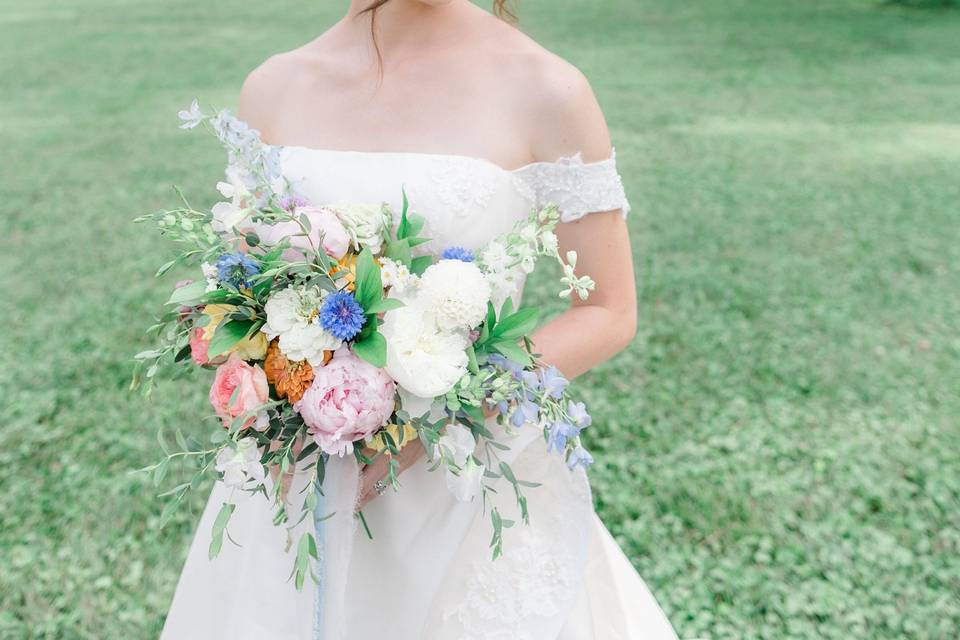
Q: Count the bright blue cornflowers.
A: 3